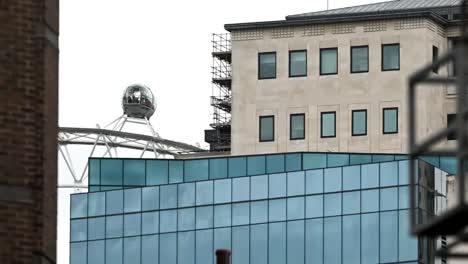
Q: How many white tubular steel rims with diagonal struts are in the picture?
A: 1